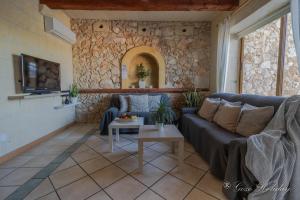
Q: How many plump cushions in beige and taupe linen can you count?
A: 3